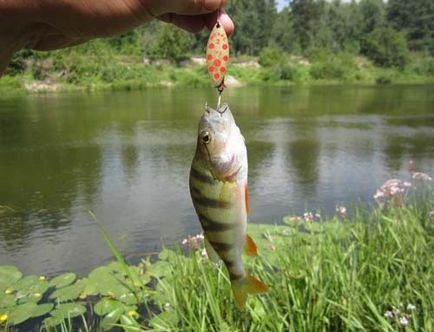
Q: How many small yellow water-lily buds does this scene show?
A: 5